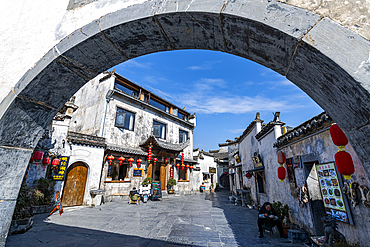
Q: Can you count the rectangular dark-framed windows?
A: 3